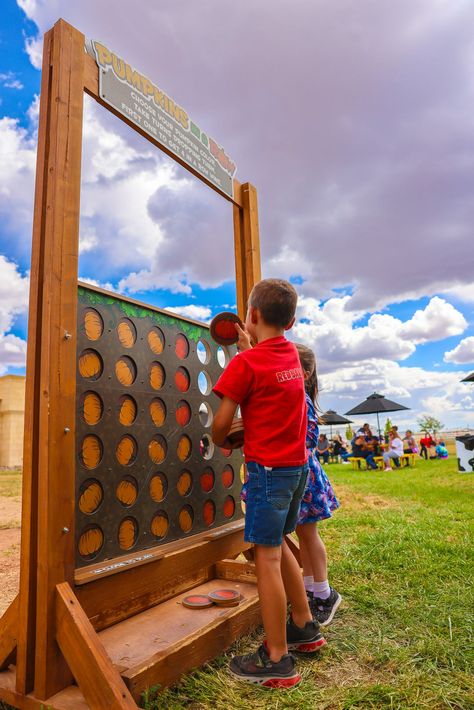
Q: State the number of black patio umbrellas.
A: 3